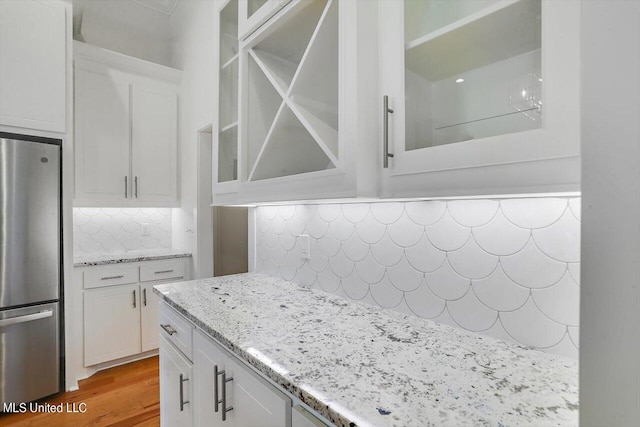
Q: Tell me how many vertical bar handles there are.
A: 8